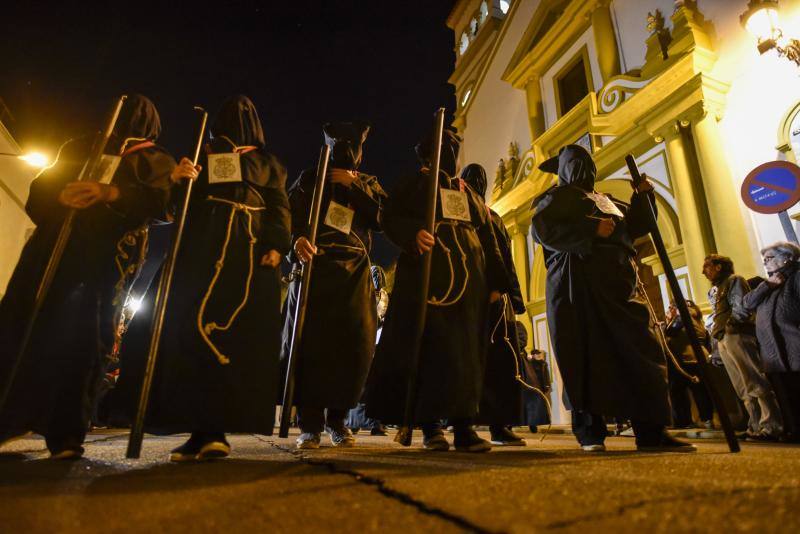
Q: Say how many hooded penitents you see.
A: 6